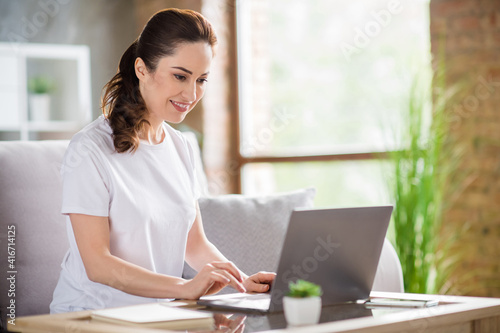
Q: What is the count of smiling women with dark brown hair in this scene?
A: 1